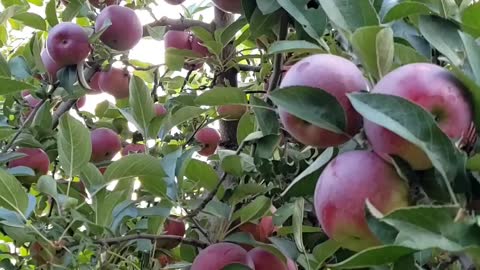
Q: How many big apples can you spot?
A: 3